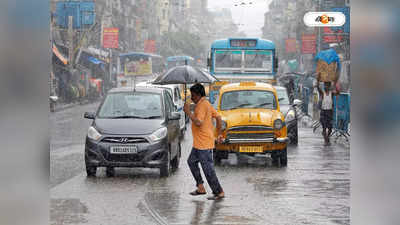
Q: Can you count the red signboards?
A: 5